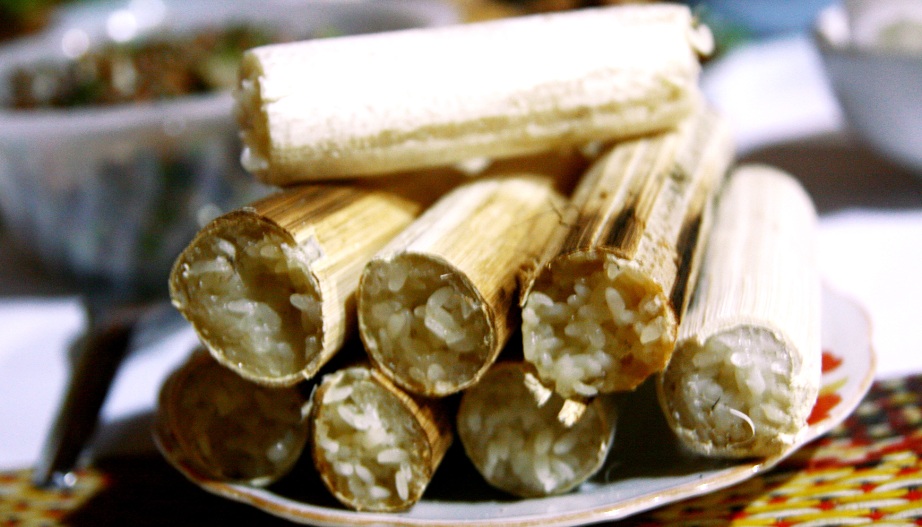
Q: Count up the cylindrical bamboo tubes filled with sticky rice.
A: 8